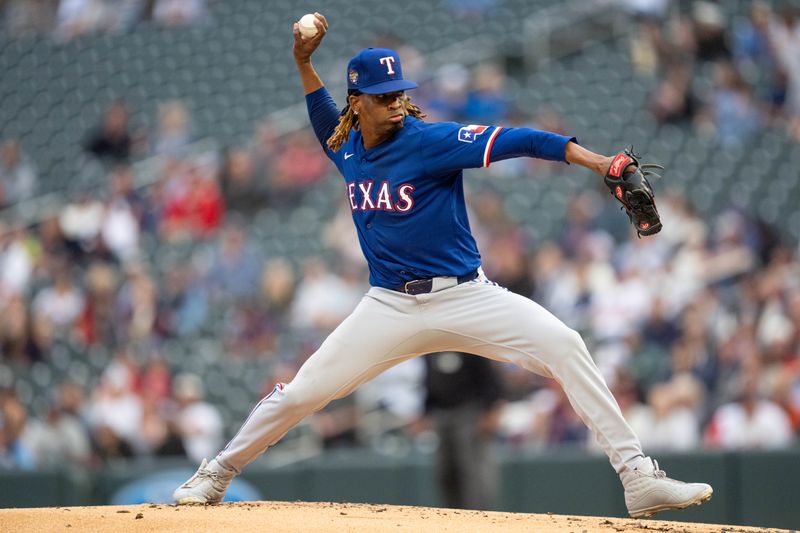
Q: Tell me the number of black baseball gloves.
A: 1